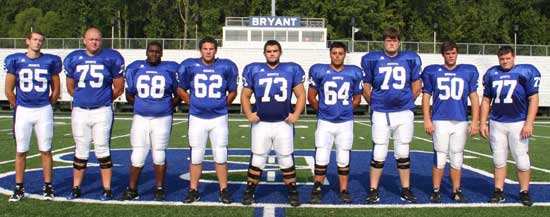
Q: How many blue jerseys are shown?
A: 9